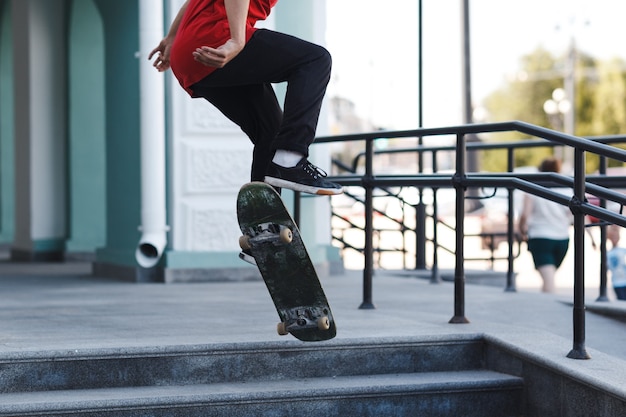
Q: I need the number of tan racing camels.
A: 0